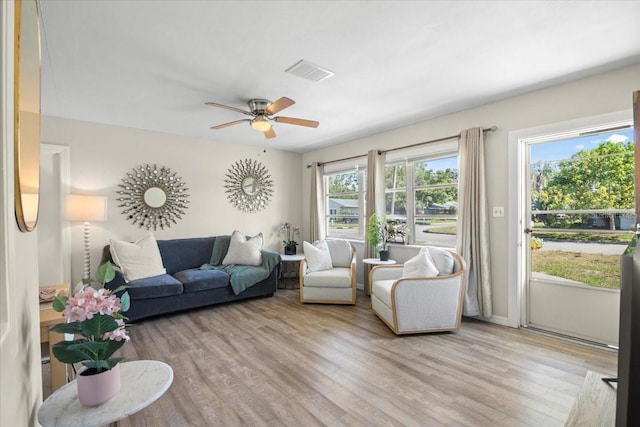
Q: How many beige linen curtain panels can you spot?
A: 3